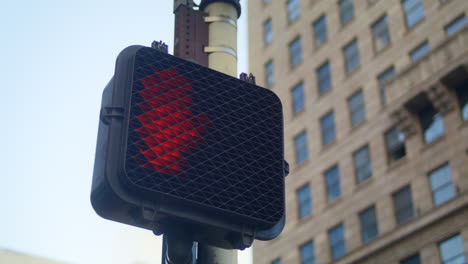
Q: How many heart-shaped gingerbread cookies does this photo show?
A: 0